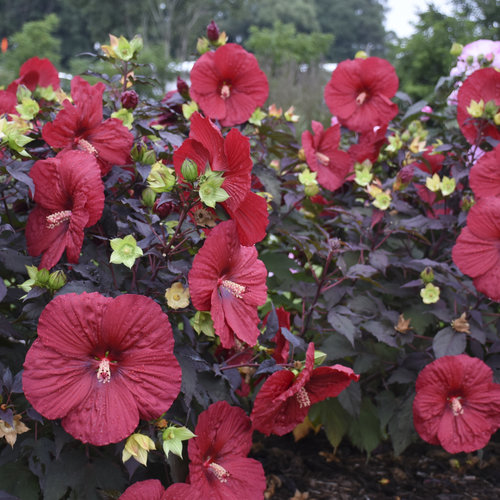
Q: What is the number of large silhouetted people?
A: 0